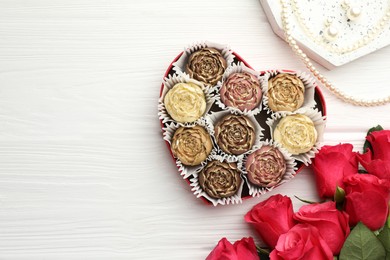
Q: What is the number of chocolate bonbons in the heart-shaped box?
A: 9